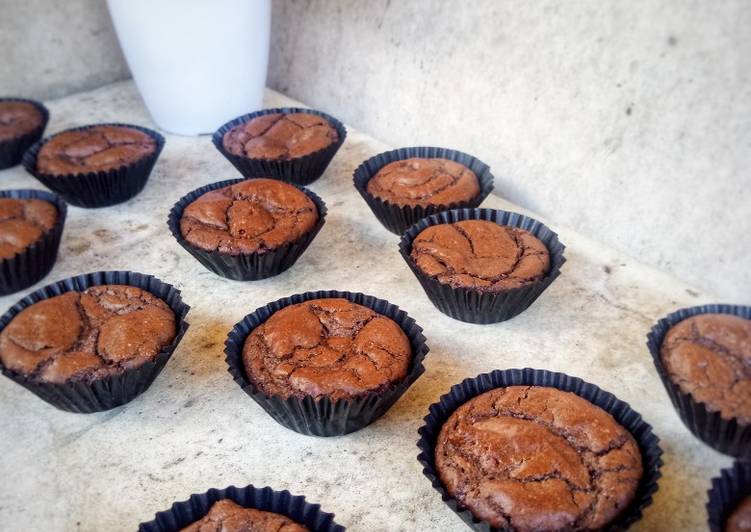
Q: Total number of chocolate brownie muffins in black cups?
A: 13